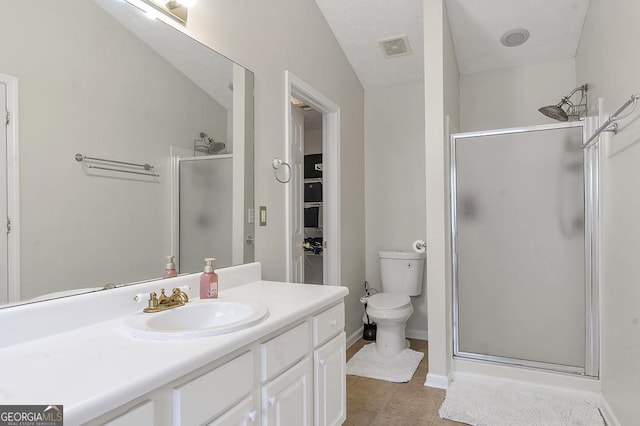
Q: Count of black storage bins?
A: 3